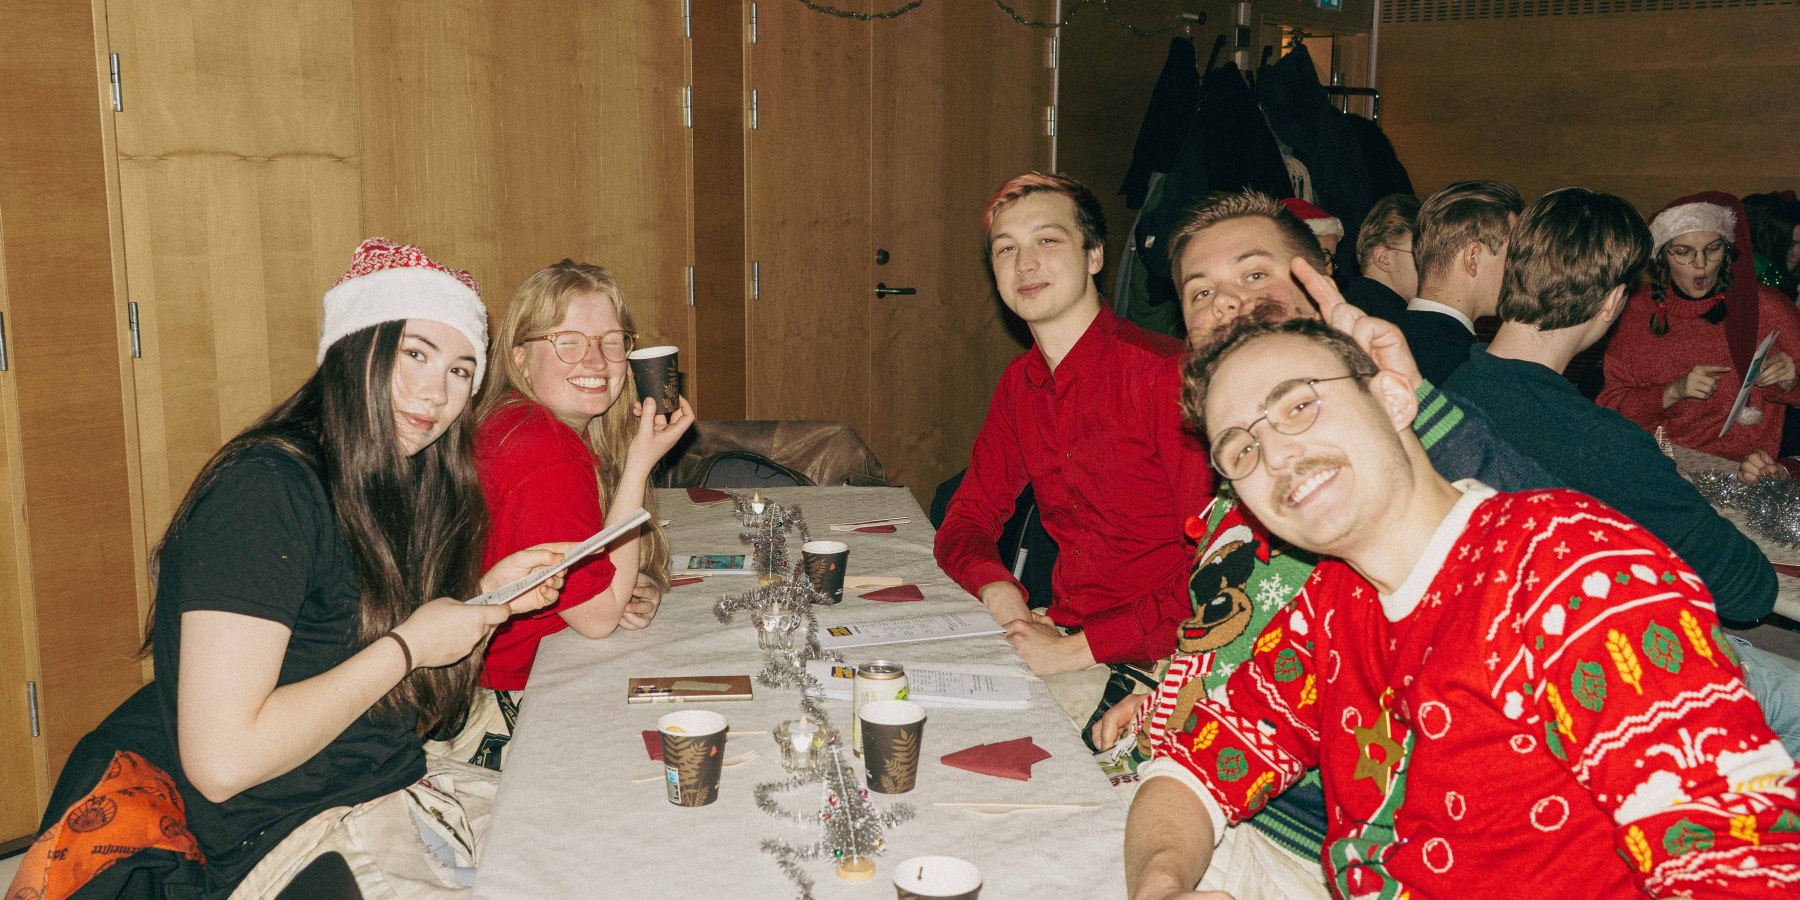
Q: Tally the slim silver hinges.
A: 12